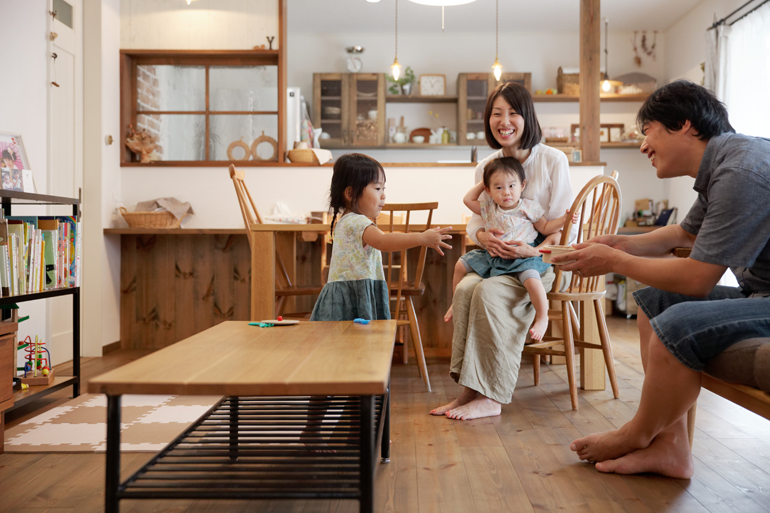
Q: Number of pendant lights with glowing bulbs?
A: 3